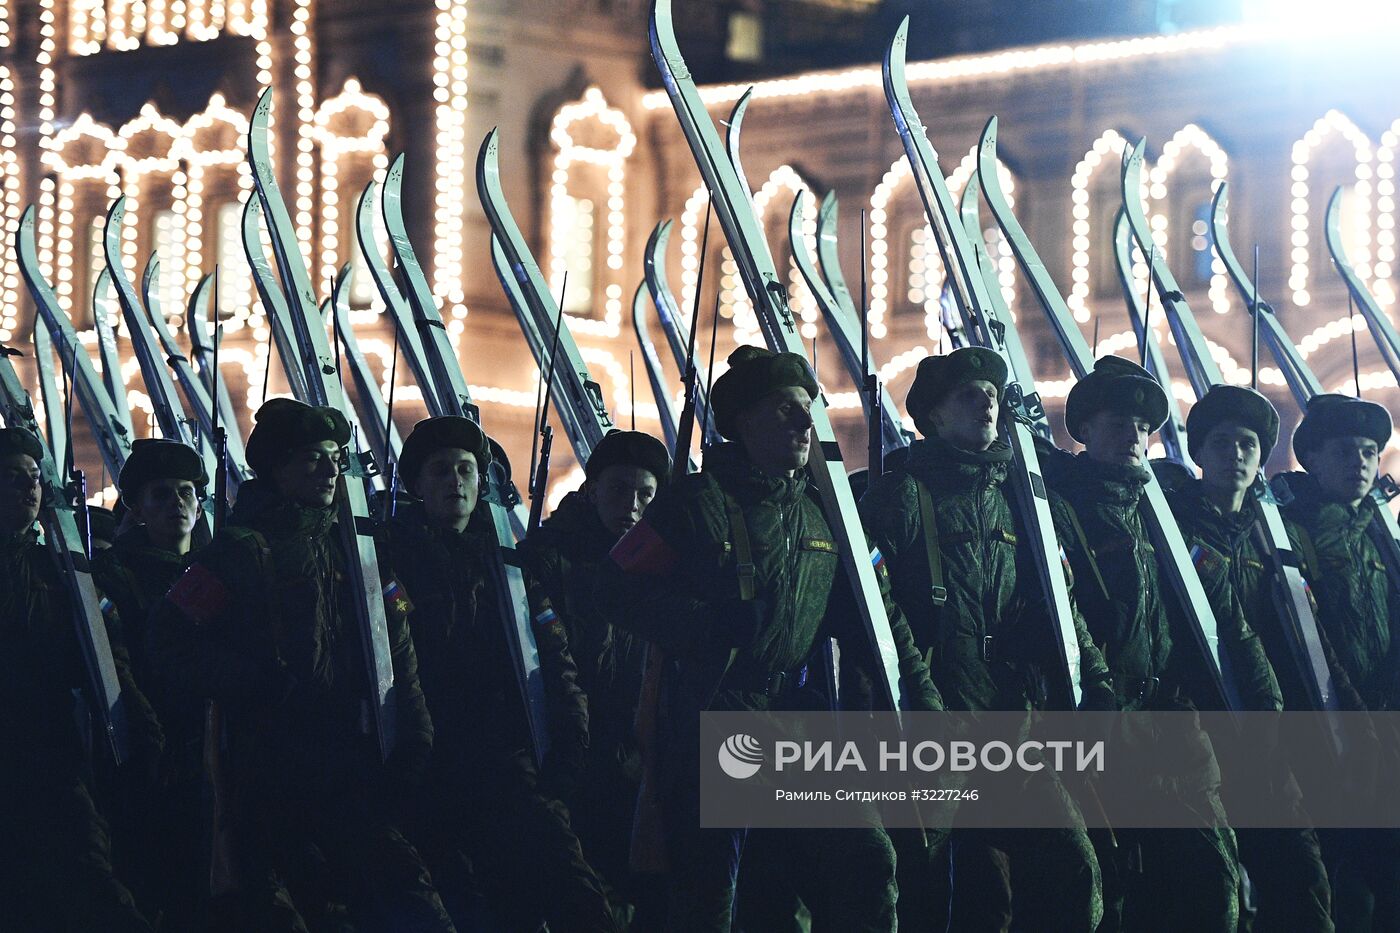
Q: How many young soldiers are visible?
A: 10